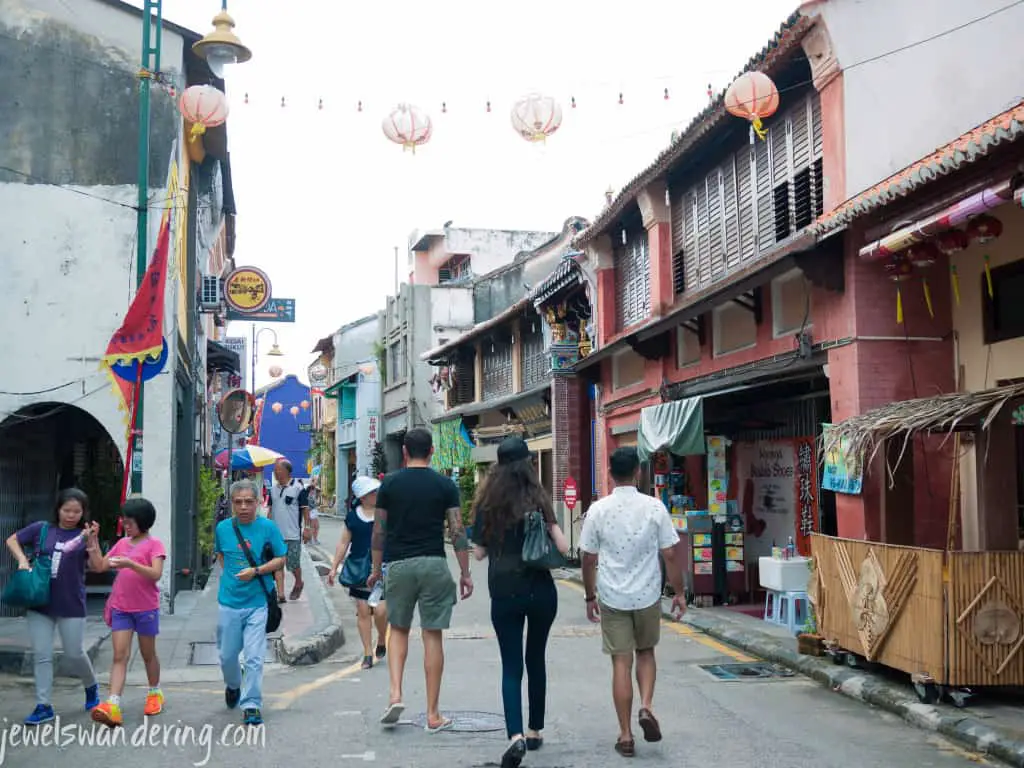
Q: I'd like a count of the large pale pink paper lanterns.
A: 4